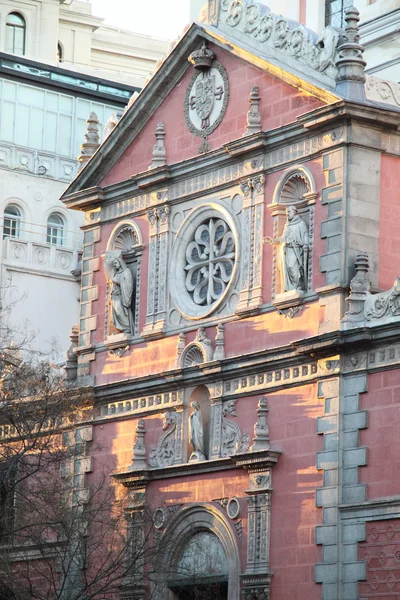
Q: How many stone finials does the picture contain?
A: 10